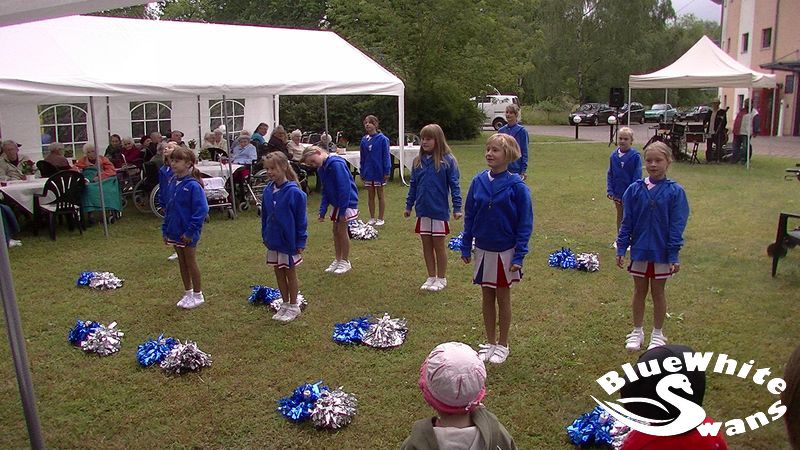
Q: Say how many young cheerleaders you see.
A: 10